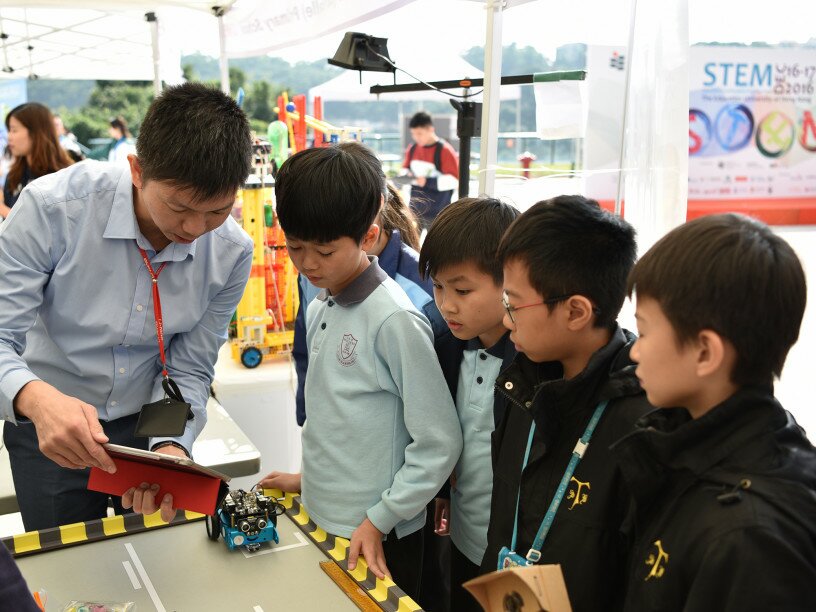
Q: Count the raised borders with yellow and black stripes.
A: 2